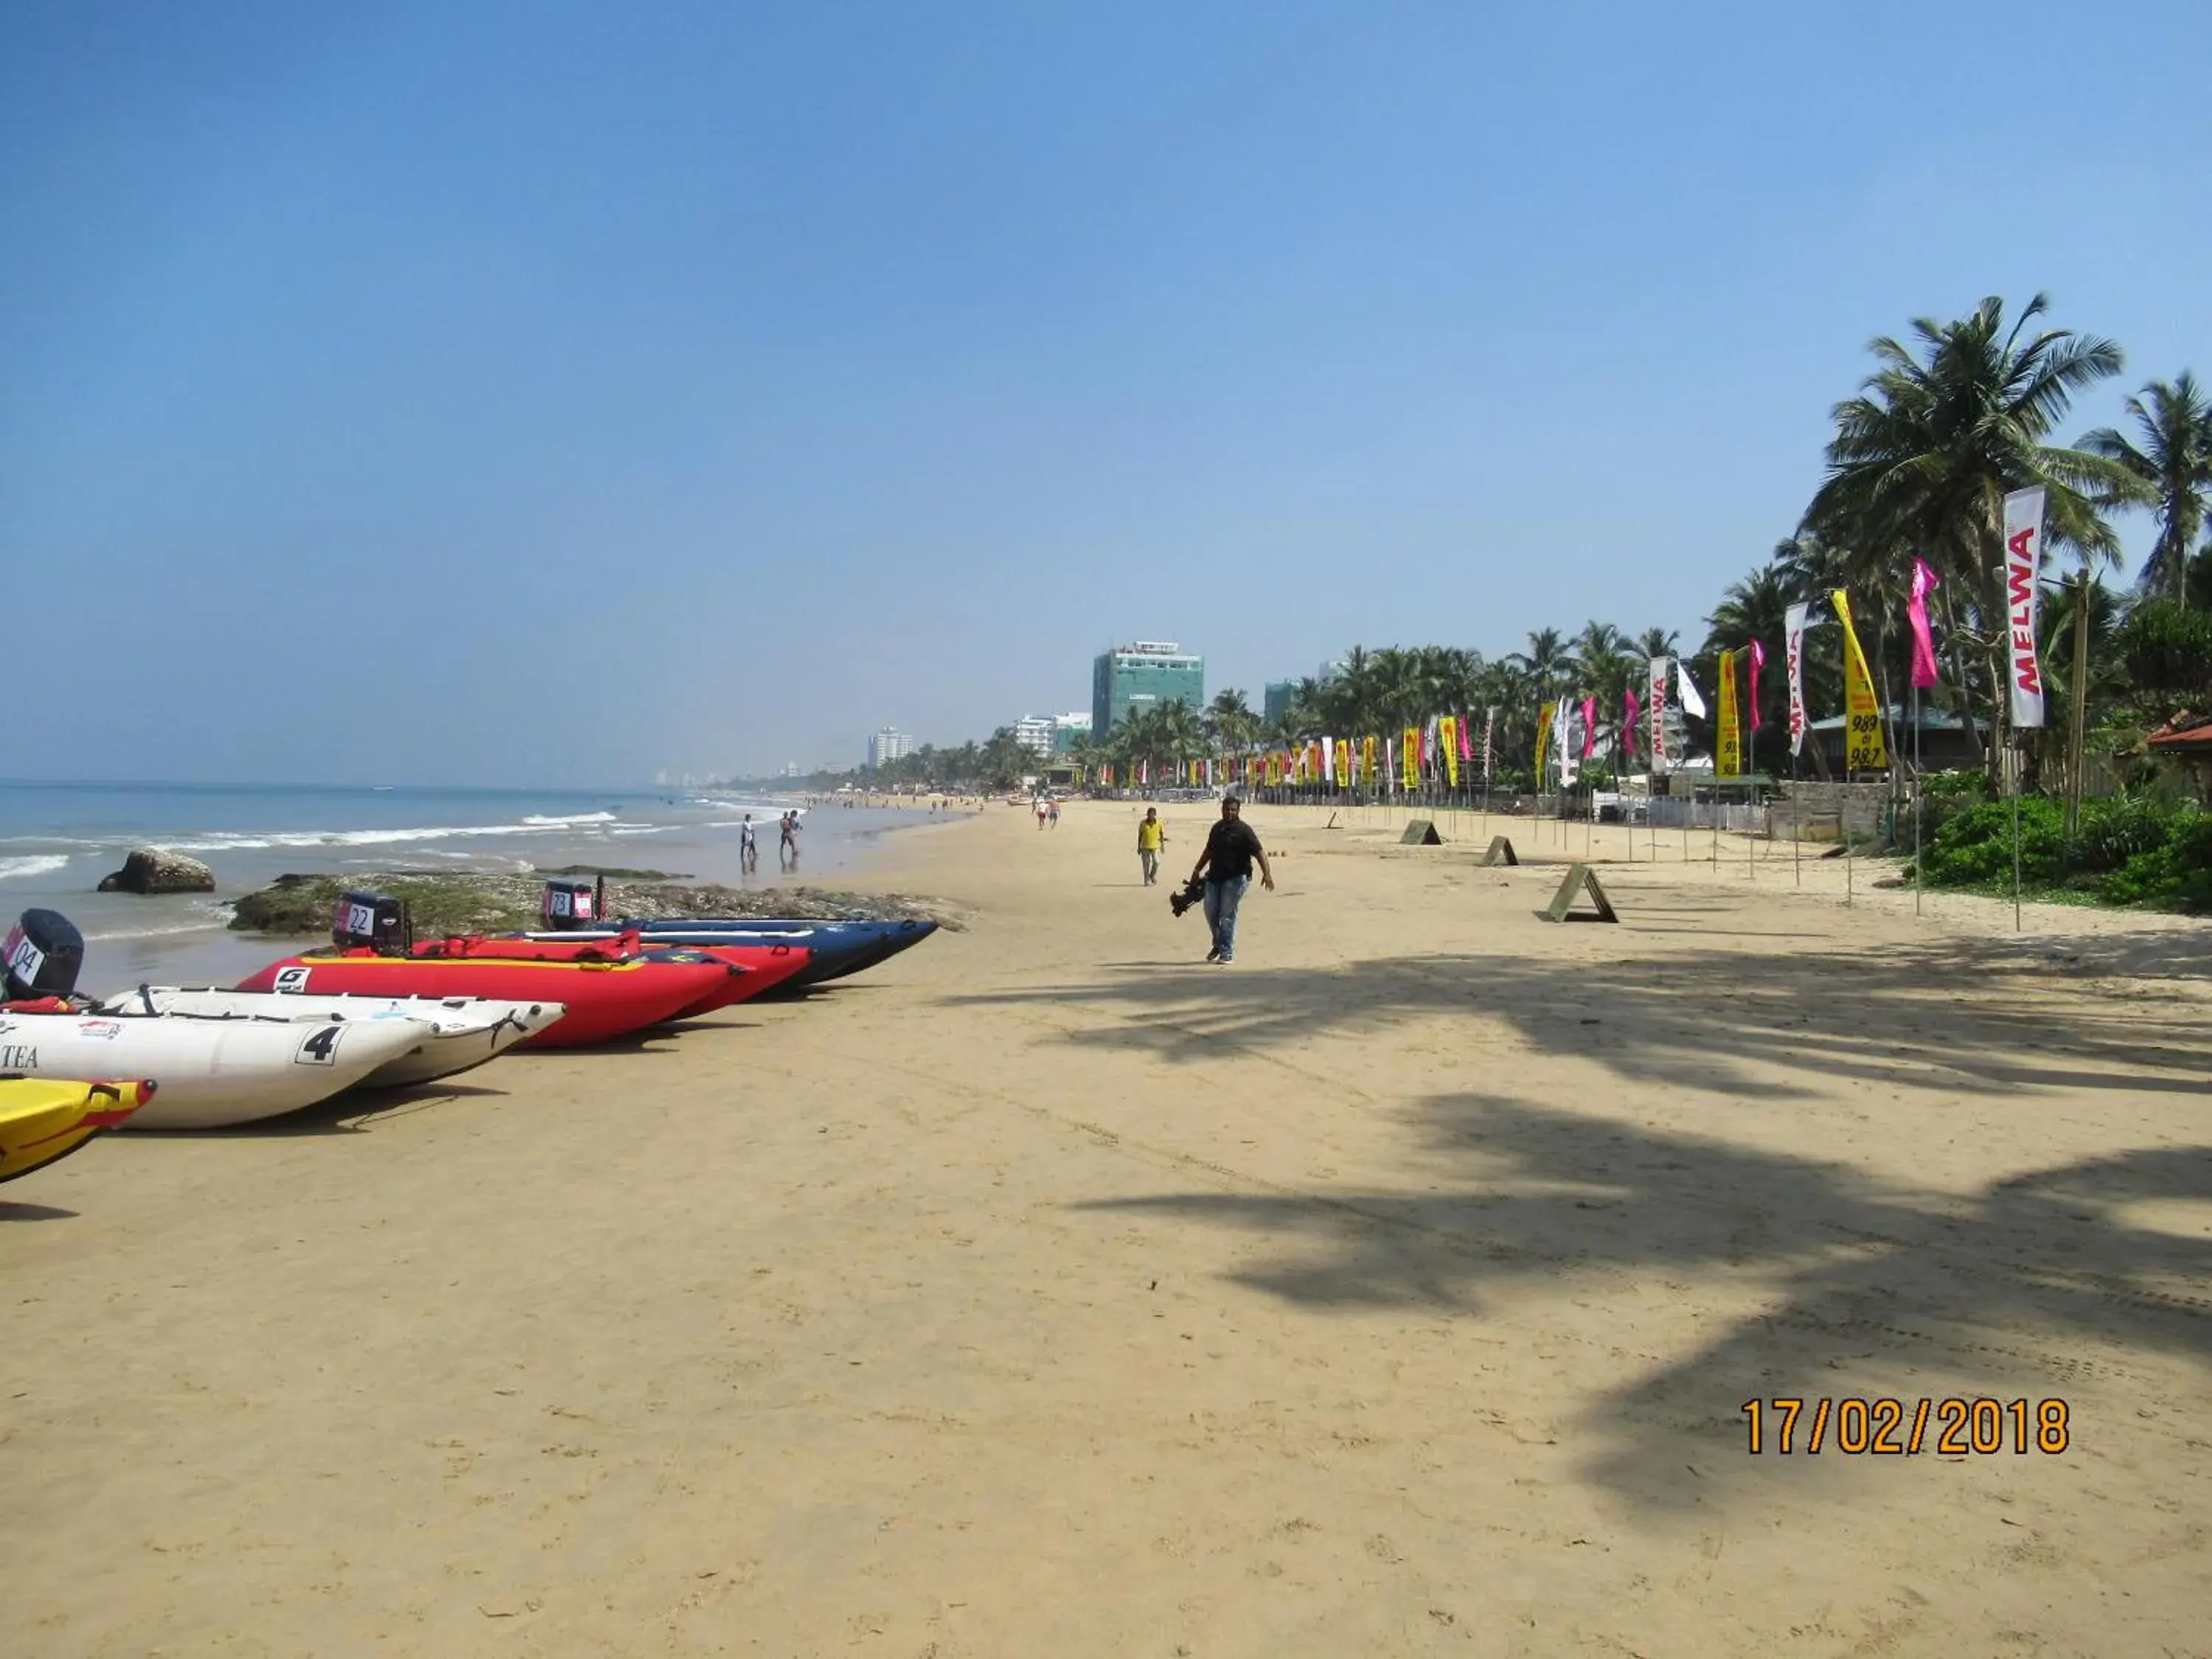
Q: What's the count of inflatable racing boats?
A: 4